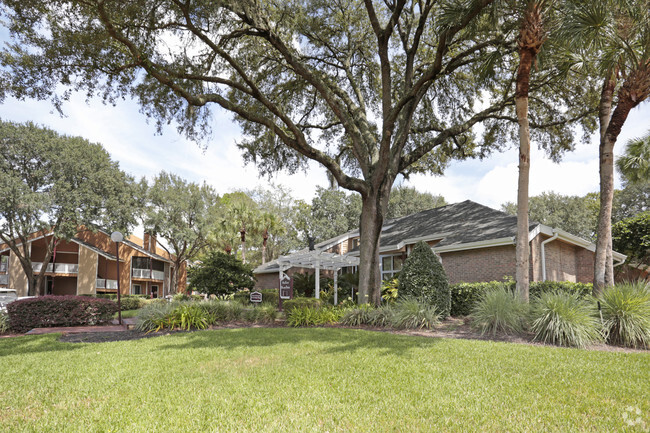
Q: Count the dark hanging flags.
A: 0